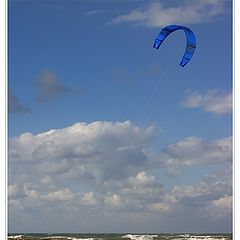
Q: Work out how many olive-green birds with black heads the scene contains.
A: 0